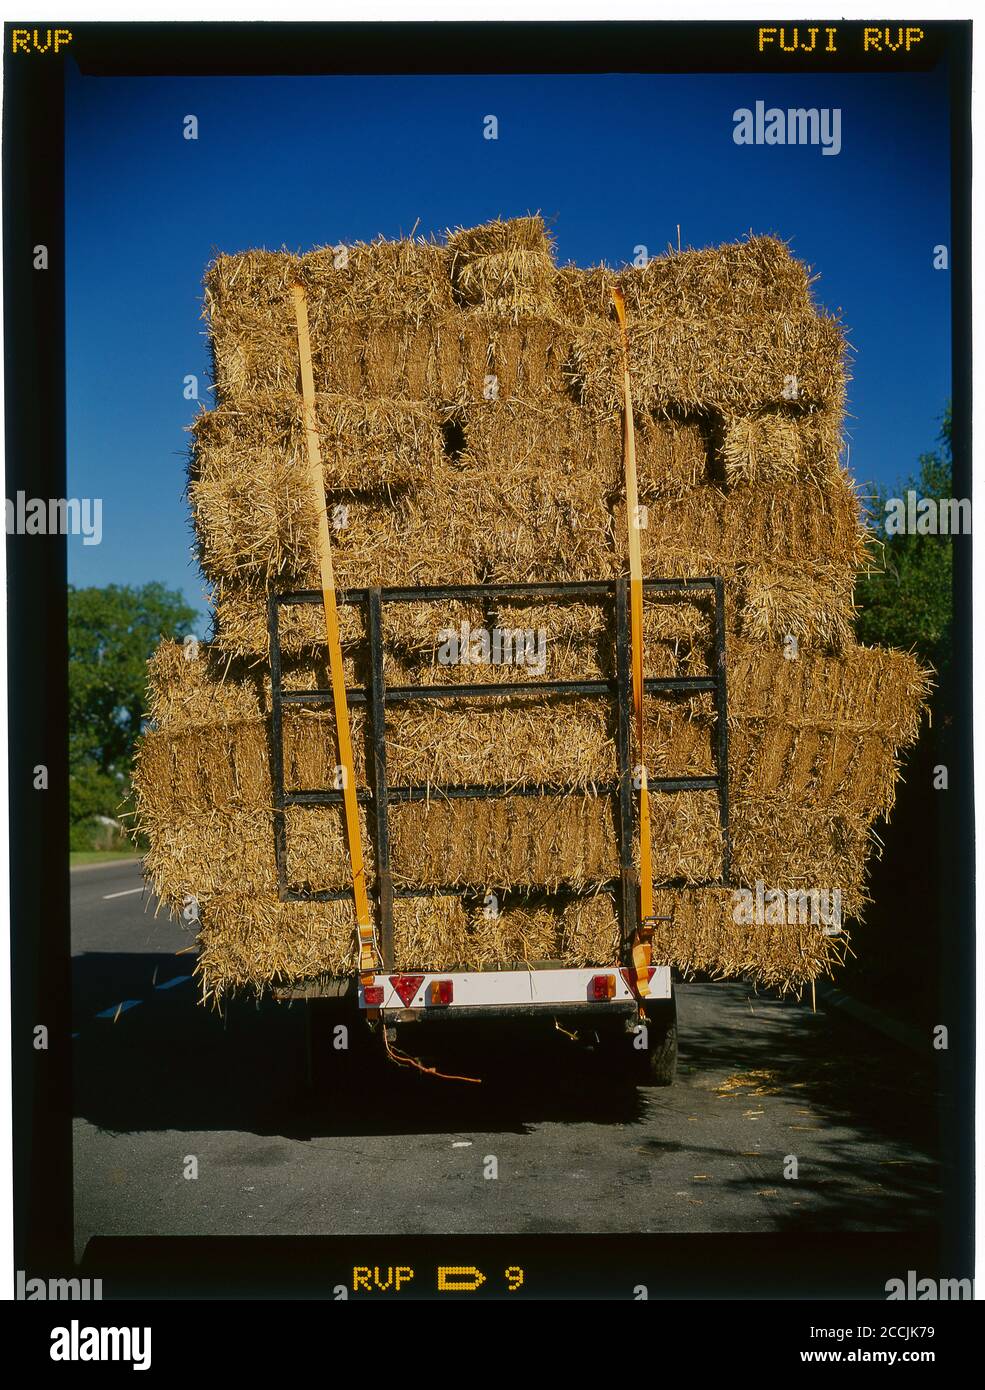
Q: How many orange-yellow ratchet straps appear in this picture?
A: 2